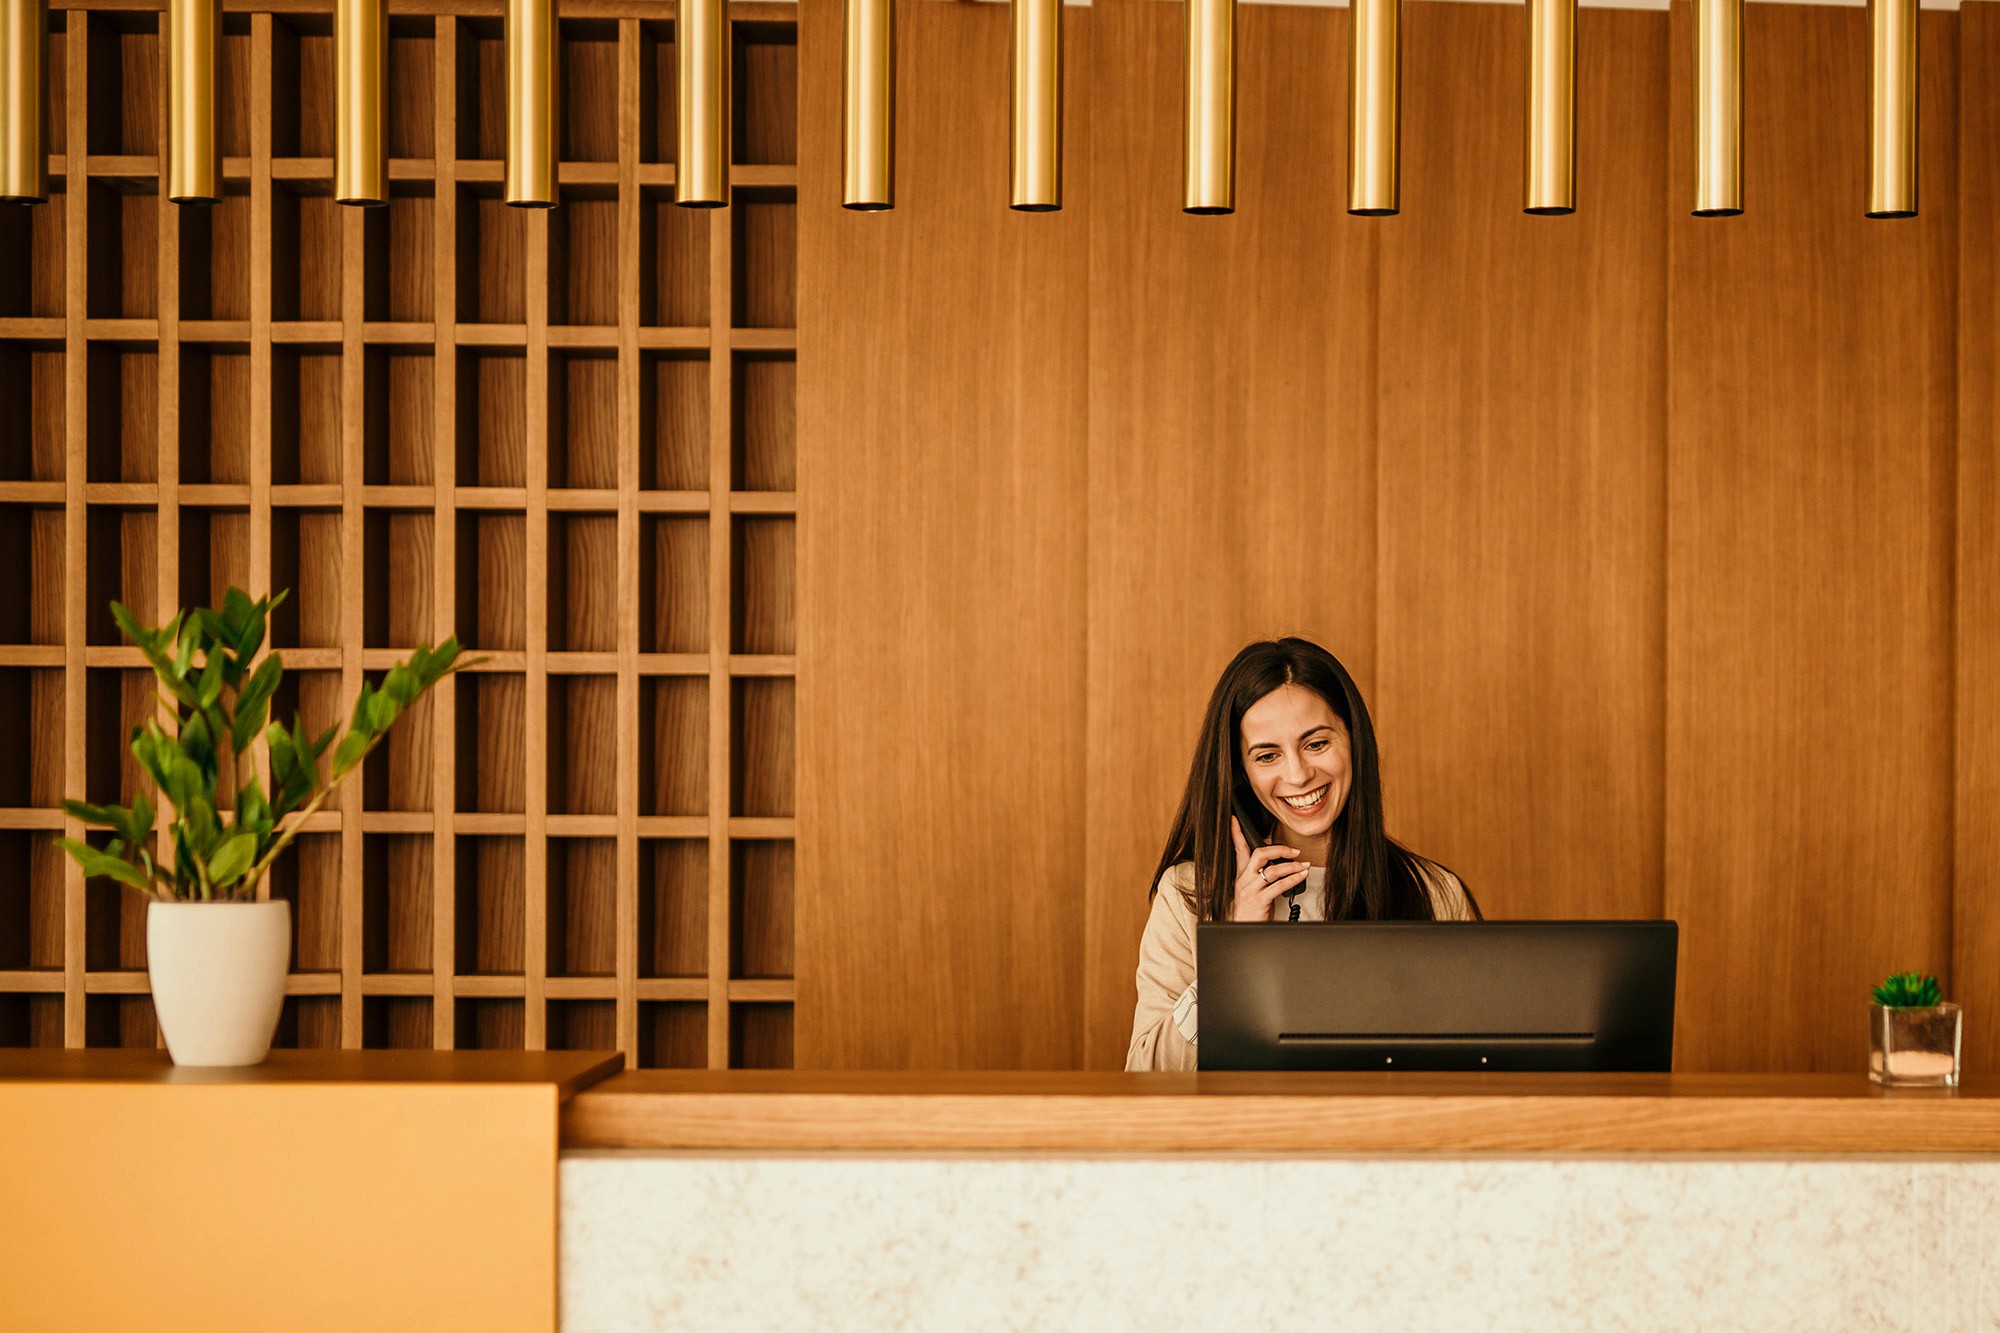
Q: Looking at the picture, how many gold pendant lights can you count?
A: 12